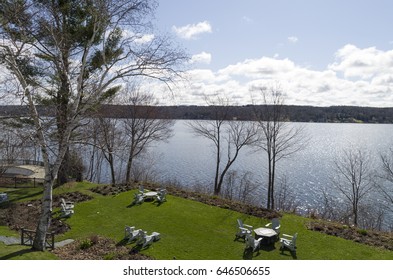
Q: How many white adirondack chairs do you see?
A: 12